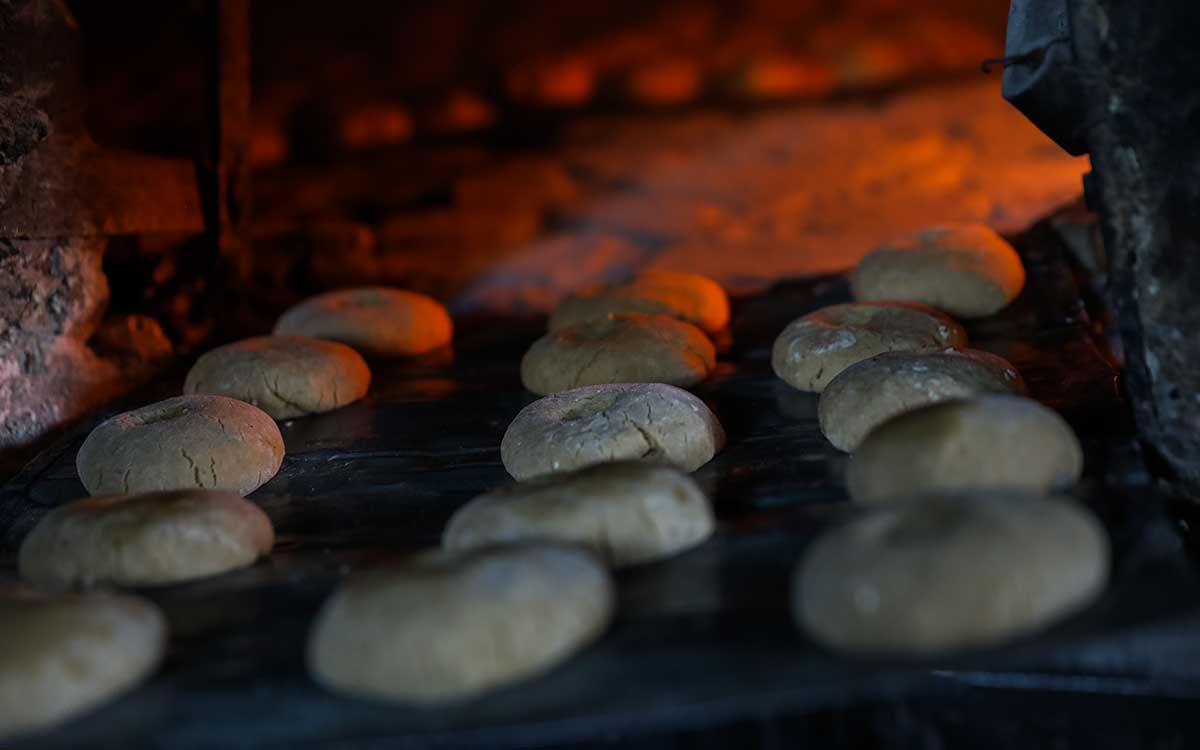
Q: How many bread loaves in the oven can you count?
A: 15